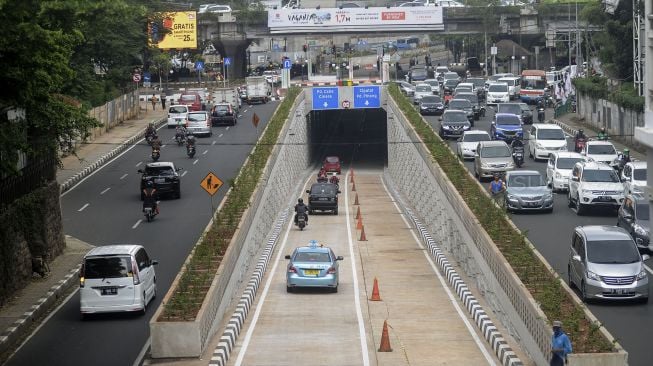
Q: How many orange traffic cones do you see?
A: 9